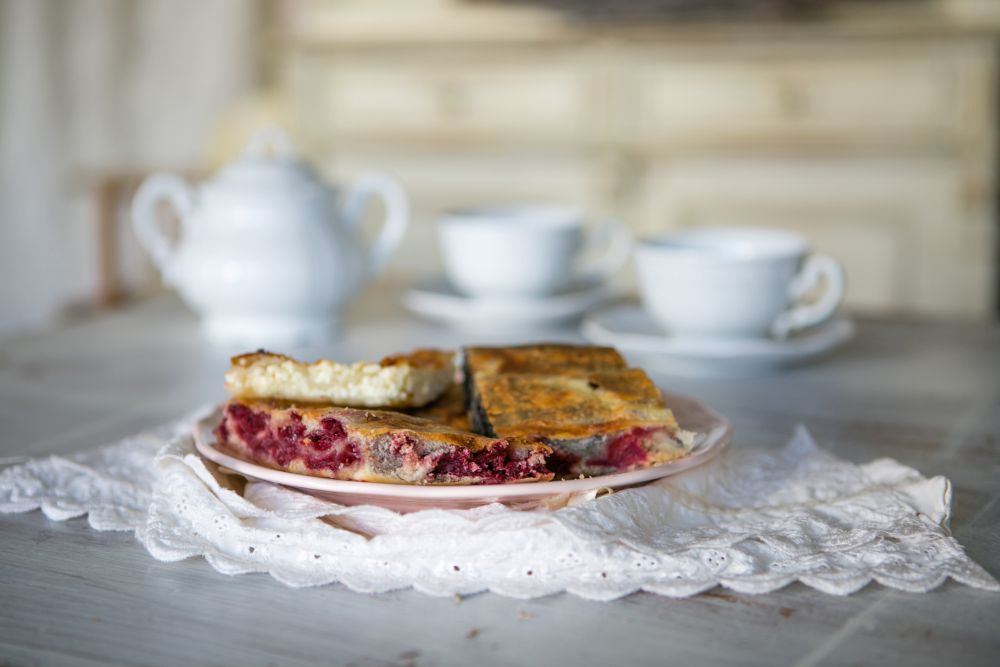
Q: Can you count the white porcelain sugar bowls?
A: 1